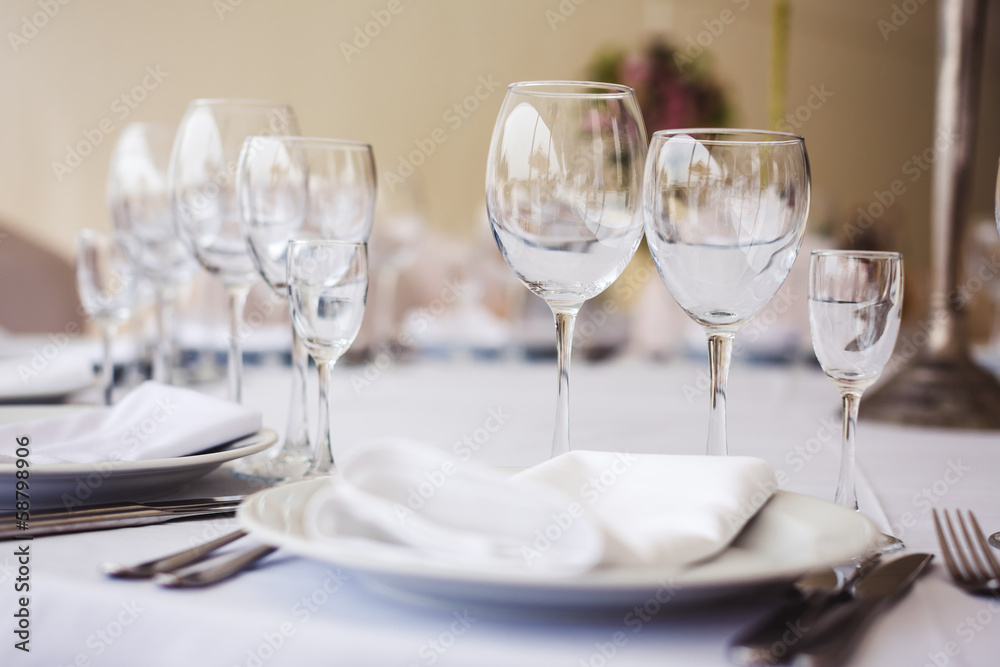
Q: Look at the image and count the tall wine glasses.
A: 5